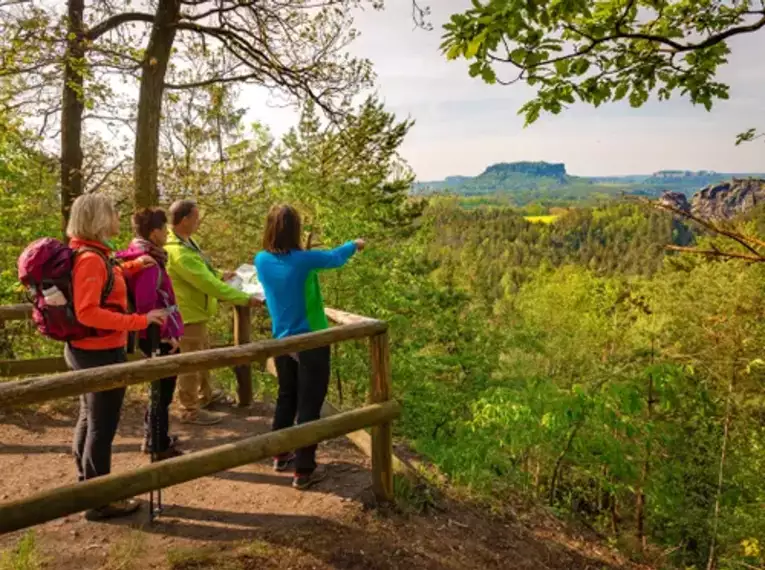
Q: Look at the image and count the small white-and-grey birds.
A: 0